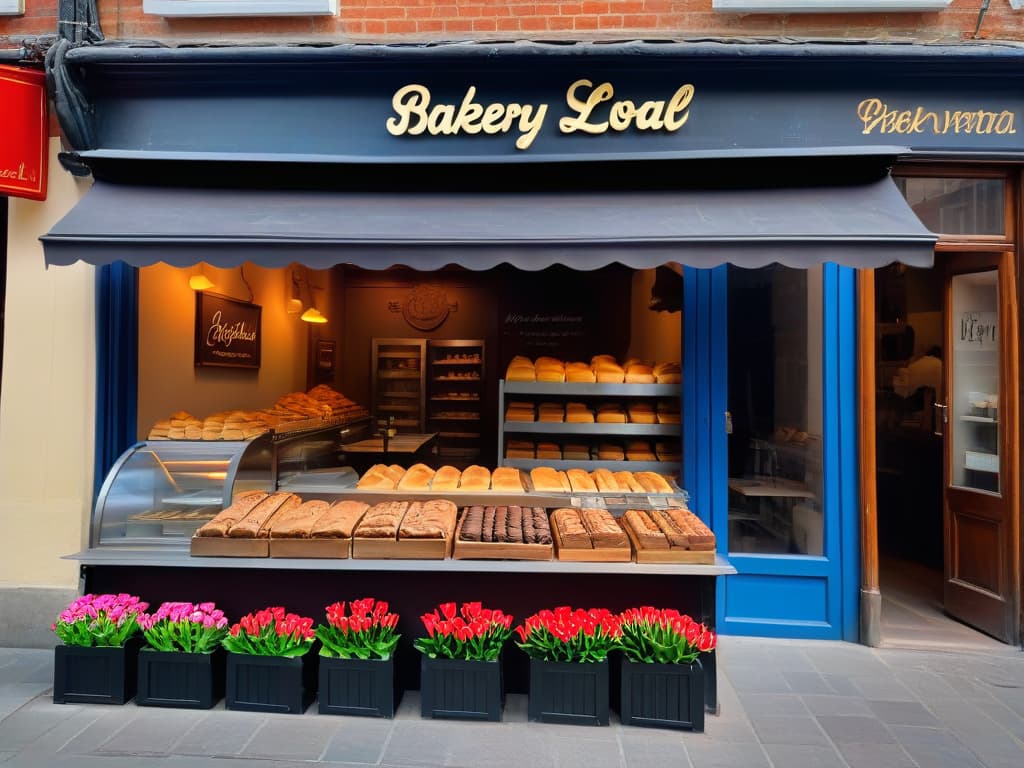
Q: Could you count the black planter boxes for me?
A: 7